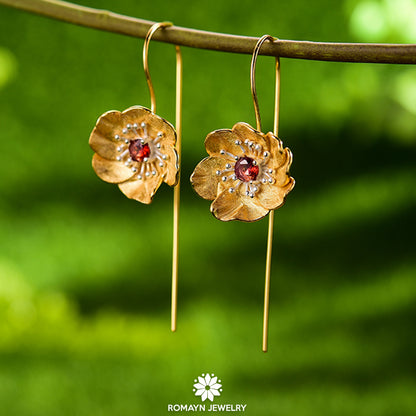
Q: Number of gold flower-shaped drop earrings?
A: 2